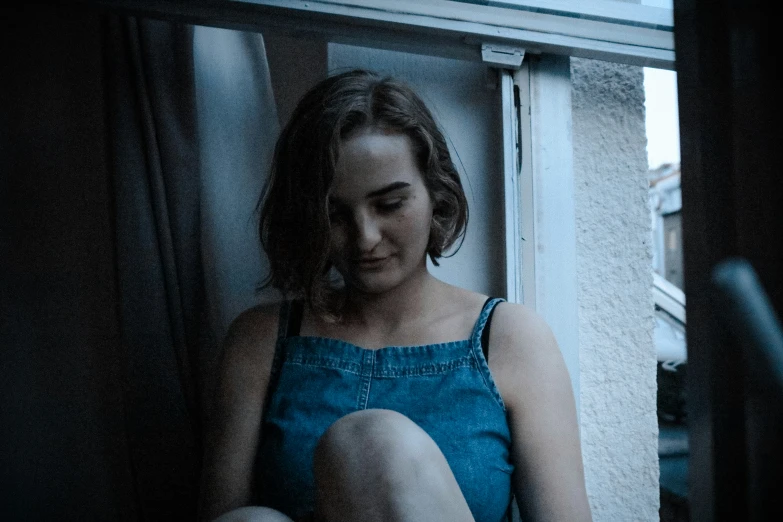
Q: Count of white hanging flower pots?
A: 0